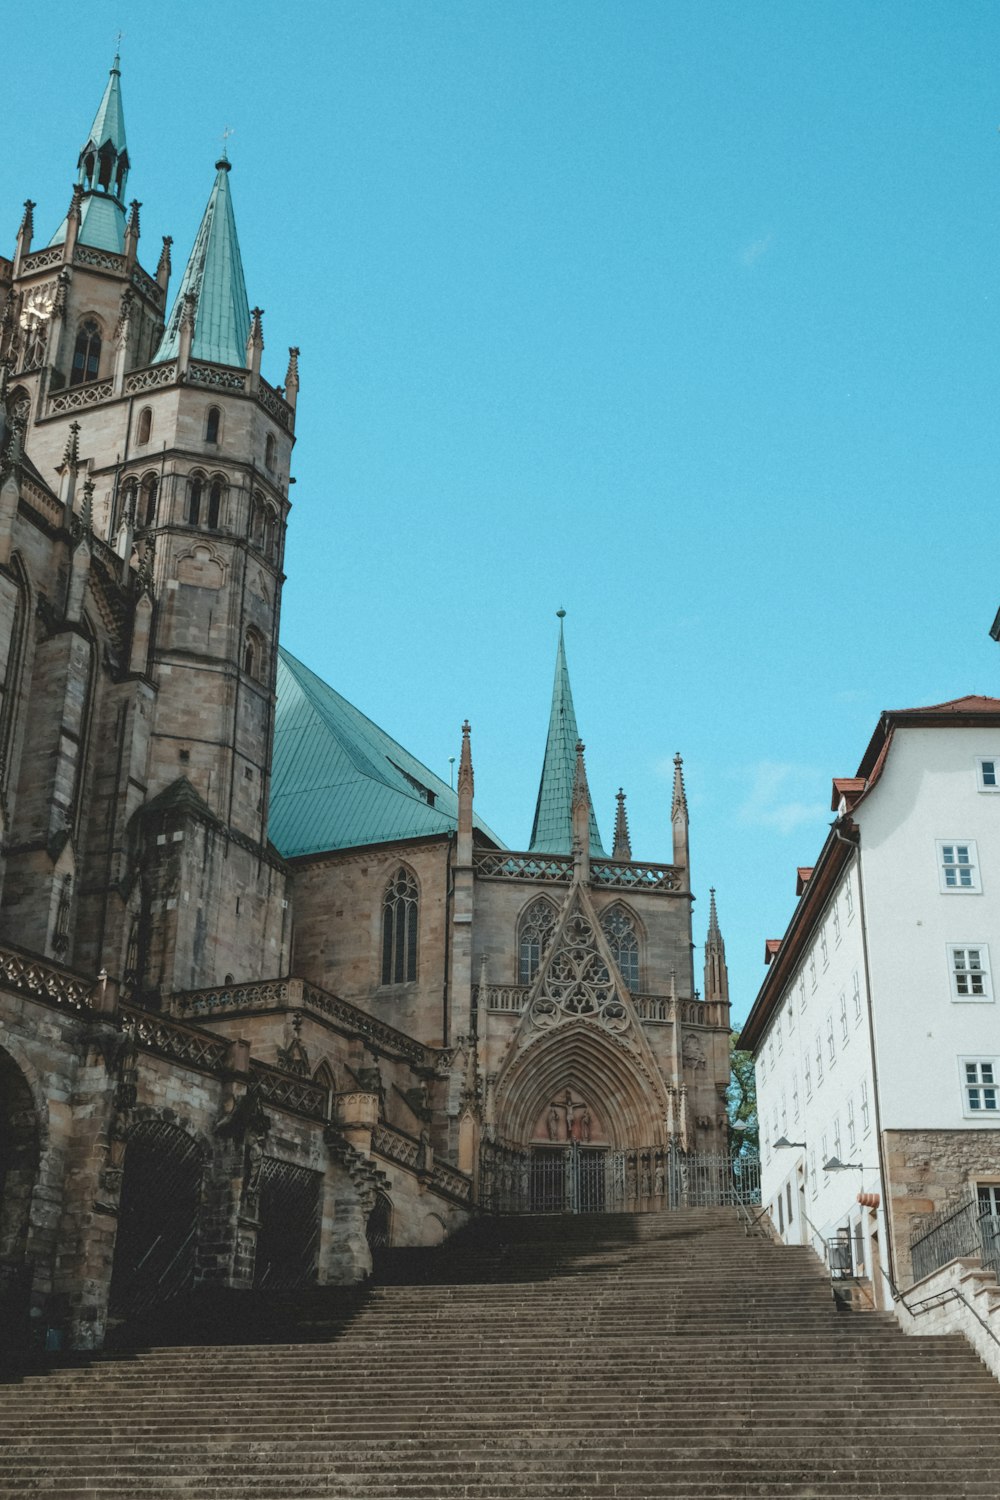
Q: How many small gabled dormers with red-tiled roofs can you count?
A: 3